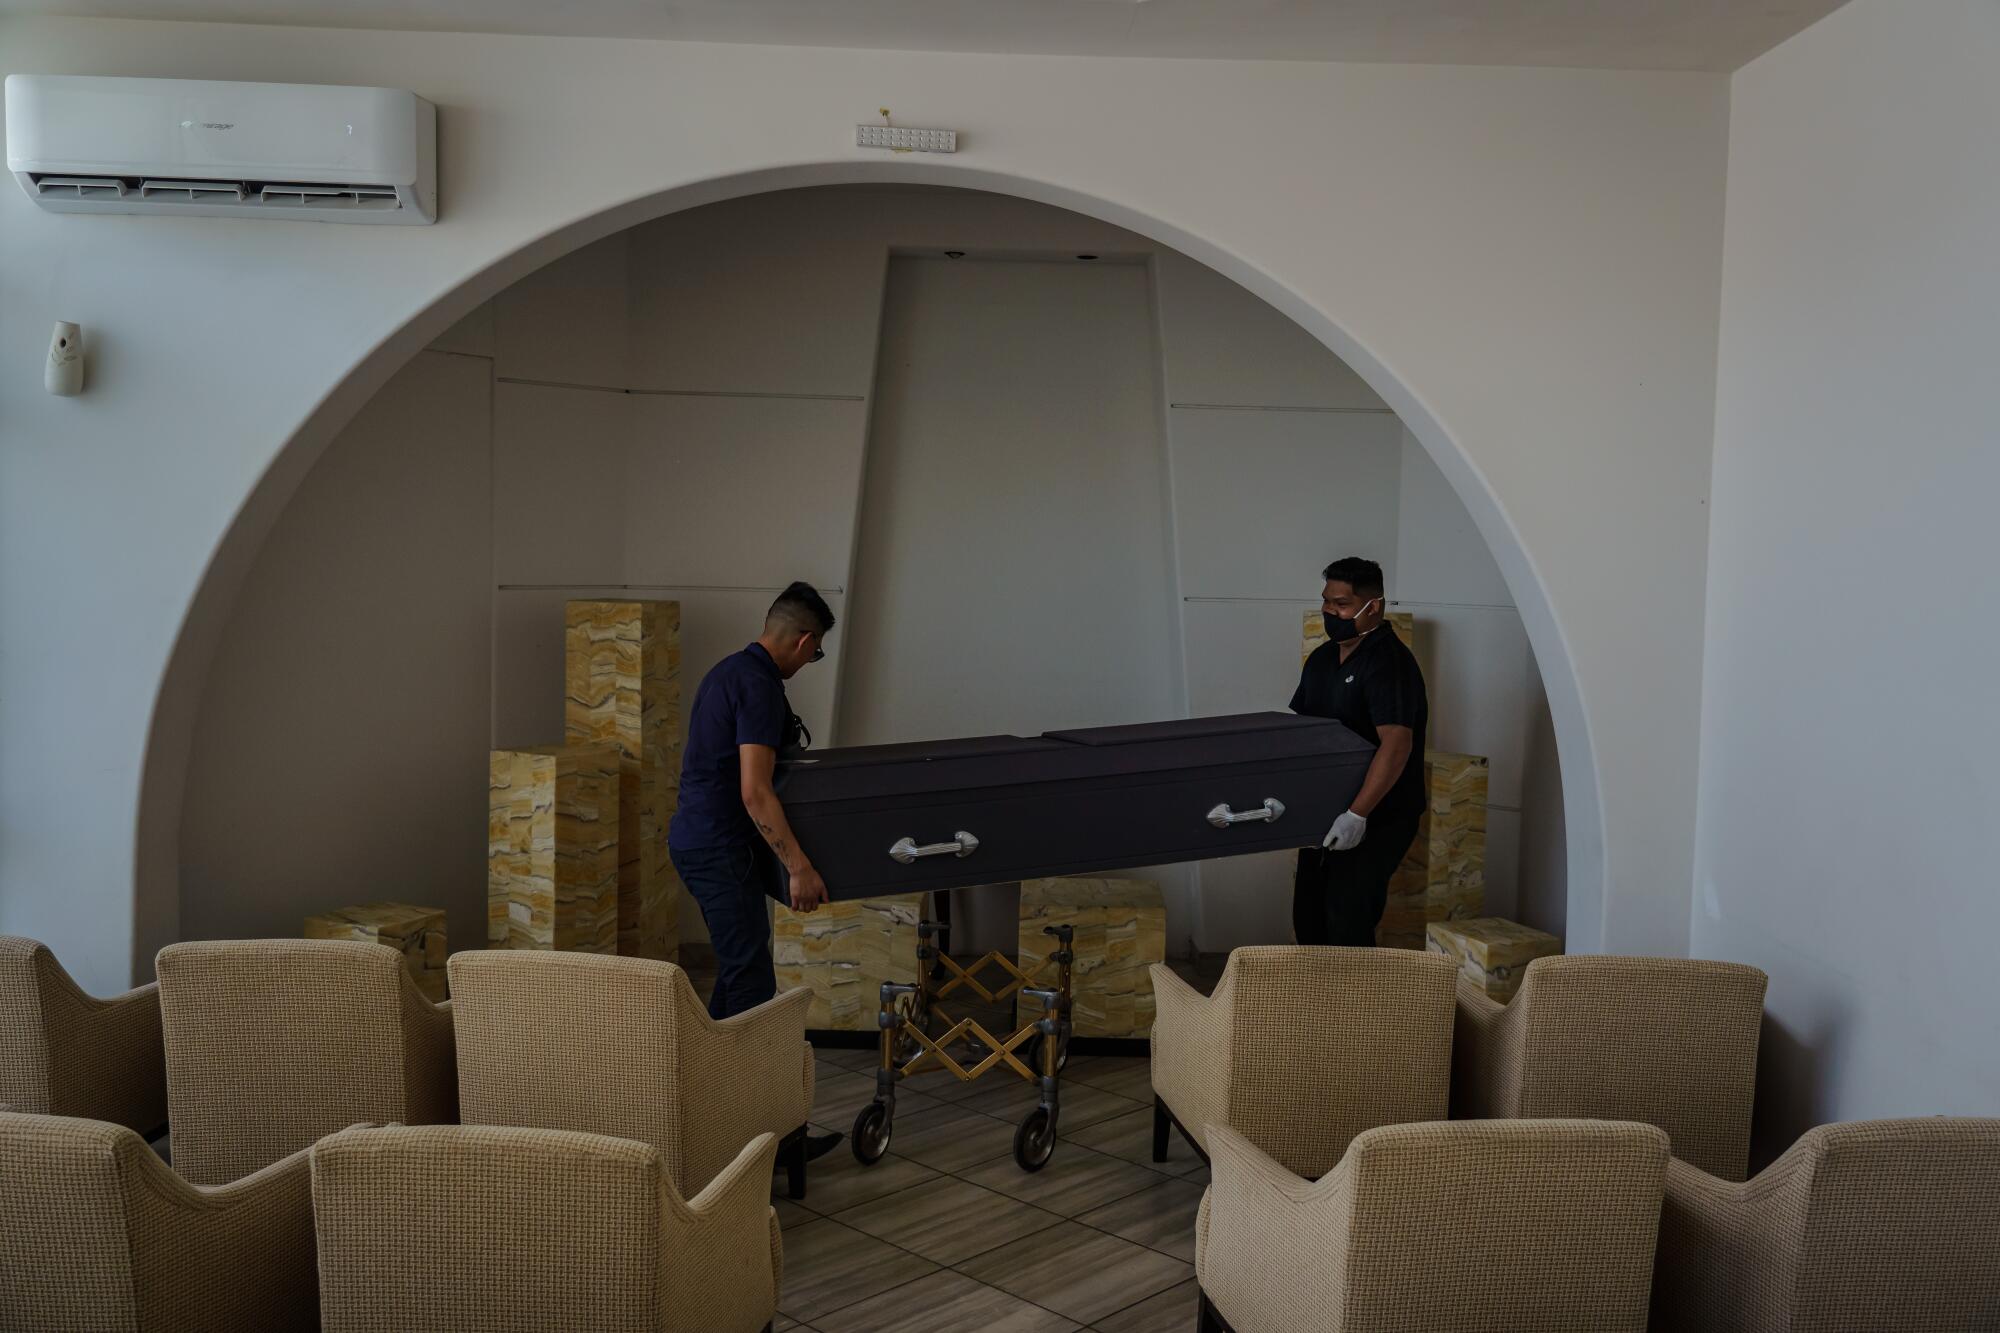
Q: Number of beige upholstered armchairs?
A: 9